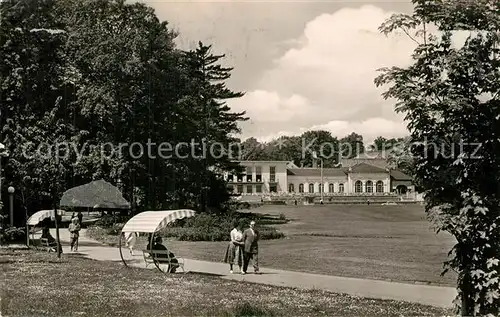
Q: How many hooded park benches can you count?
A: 2